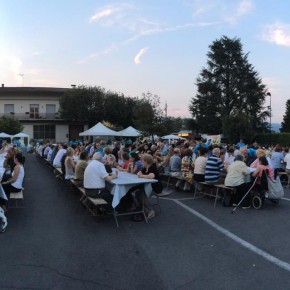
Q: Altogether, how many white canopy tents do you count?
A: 5